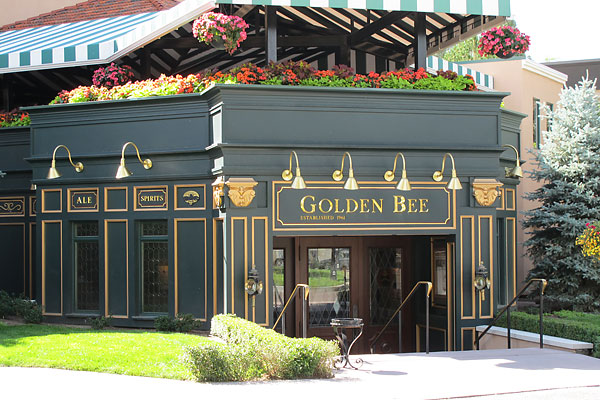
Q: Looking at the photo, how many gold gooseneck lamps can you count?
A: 7